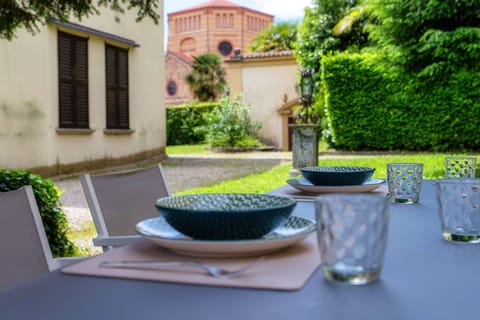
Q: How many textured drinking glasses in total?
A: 4